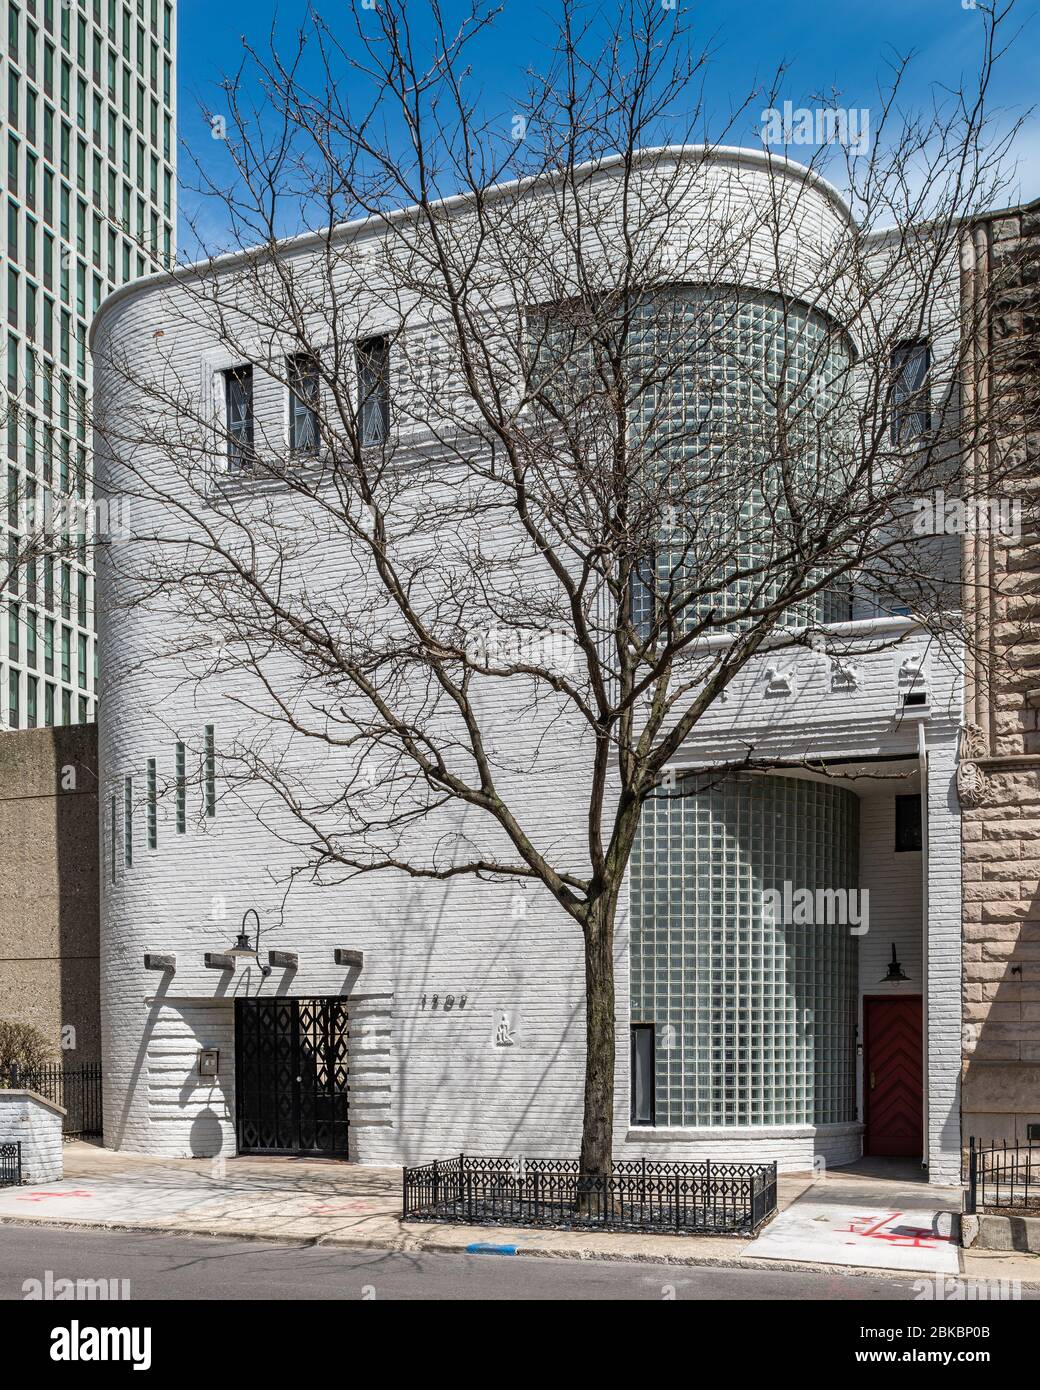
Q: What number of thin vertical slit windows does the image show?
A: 5